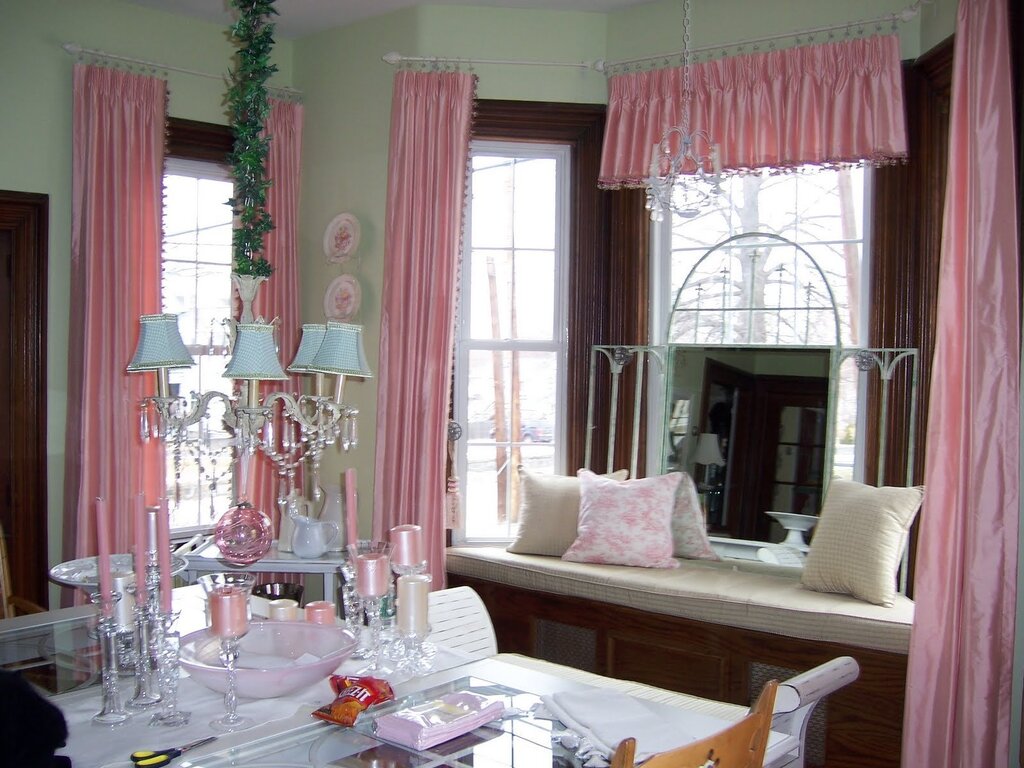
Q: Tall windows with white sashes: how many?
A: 3